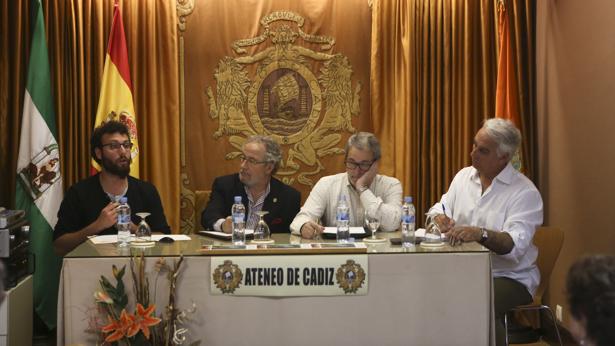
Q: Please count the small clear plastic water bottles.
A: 4